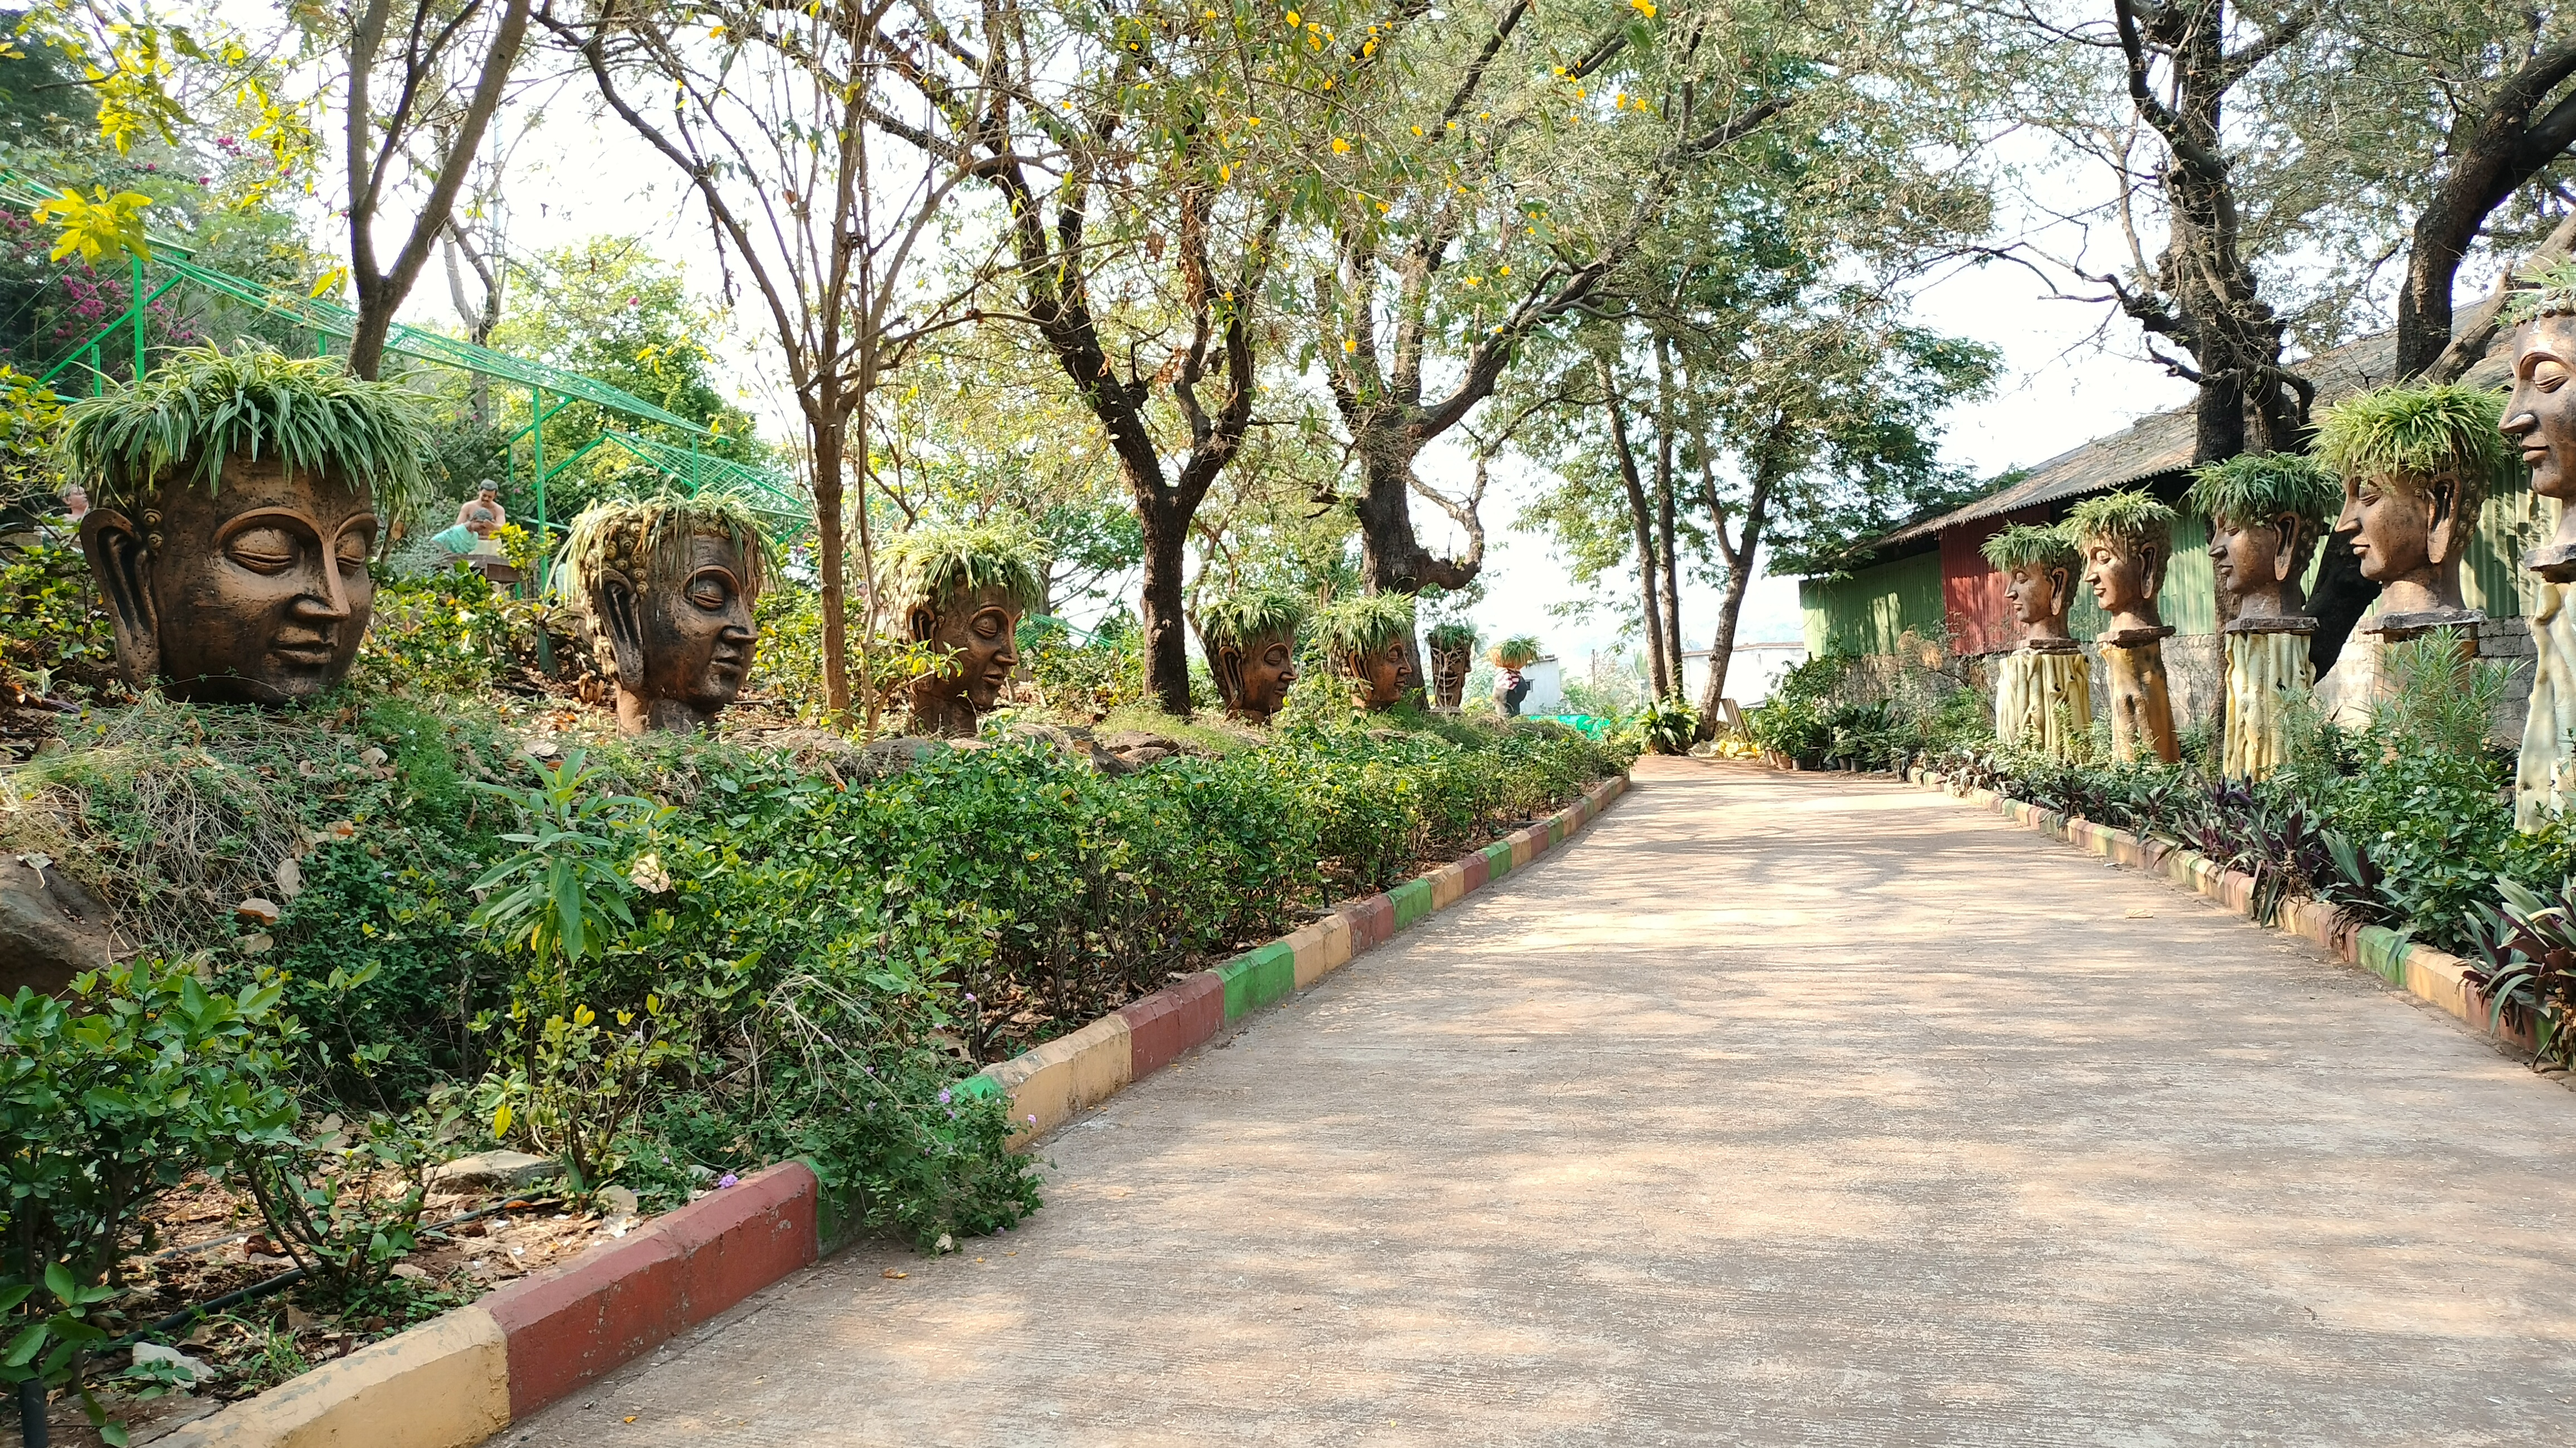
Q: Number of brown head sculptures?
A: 11